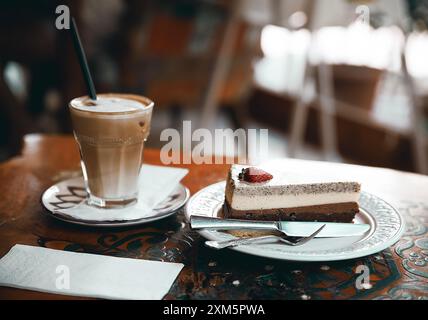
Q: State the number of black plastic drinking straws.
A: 1